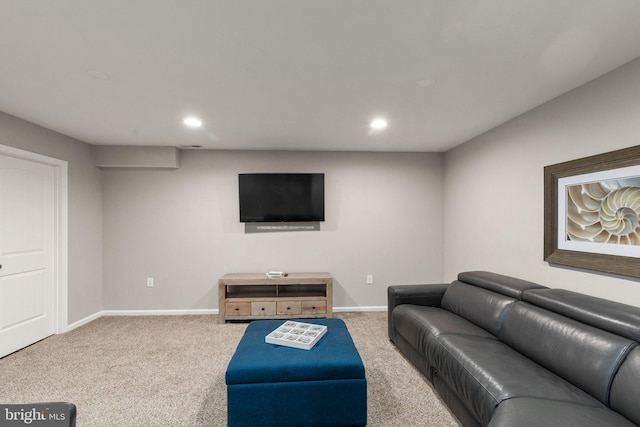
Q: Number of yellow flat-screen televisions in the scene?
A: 0